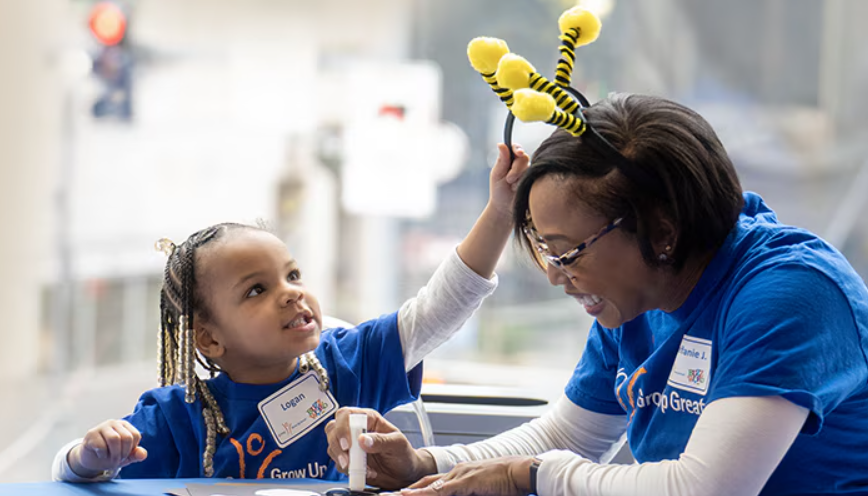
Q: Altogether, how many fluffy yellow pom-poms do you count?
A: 4